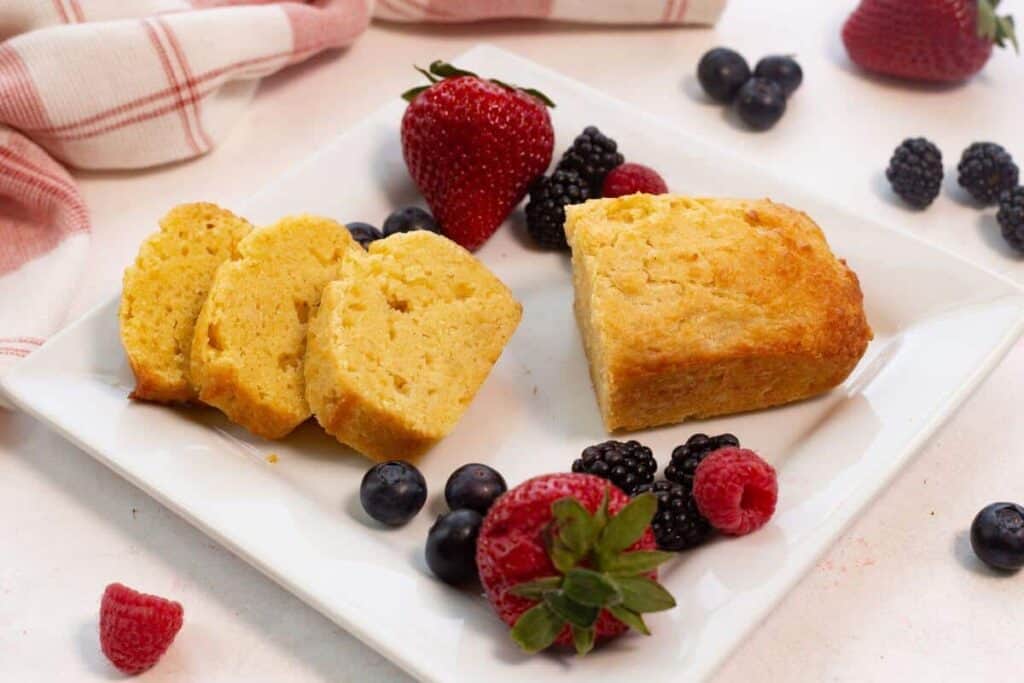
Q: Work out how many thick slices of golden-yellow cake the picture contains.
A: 3